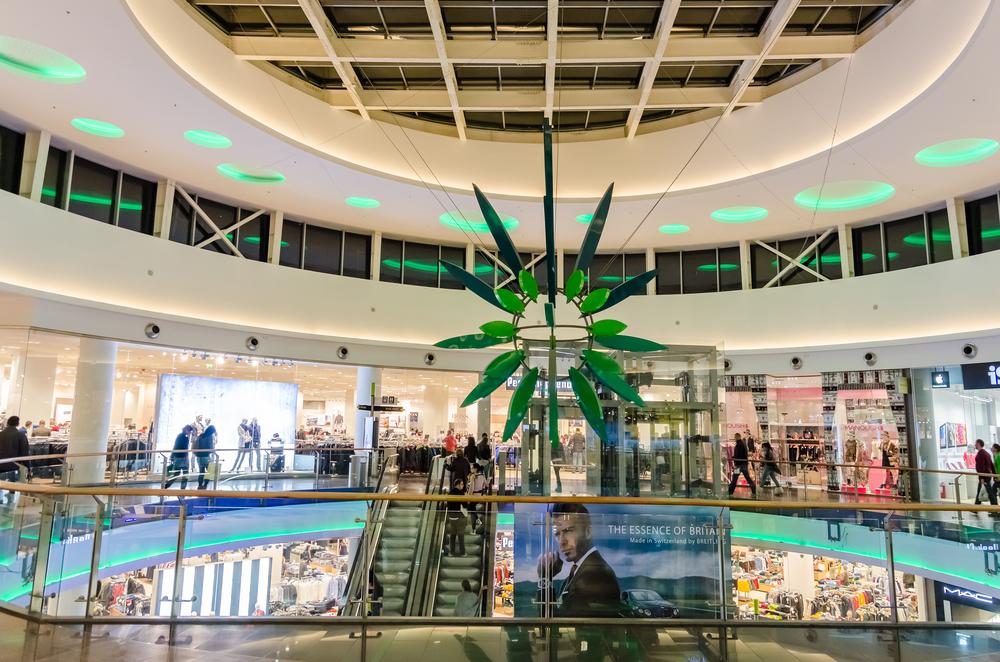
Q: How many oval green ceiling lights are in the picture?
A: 11